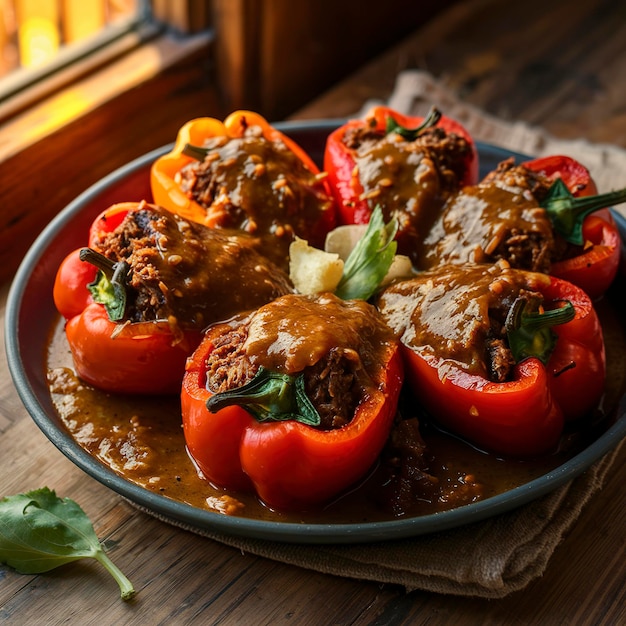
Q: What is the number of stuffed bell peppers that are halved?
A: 6